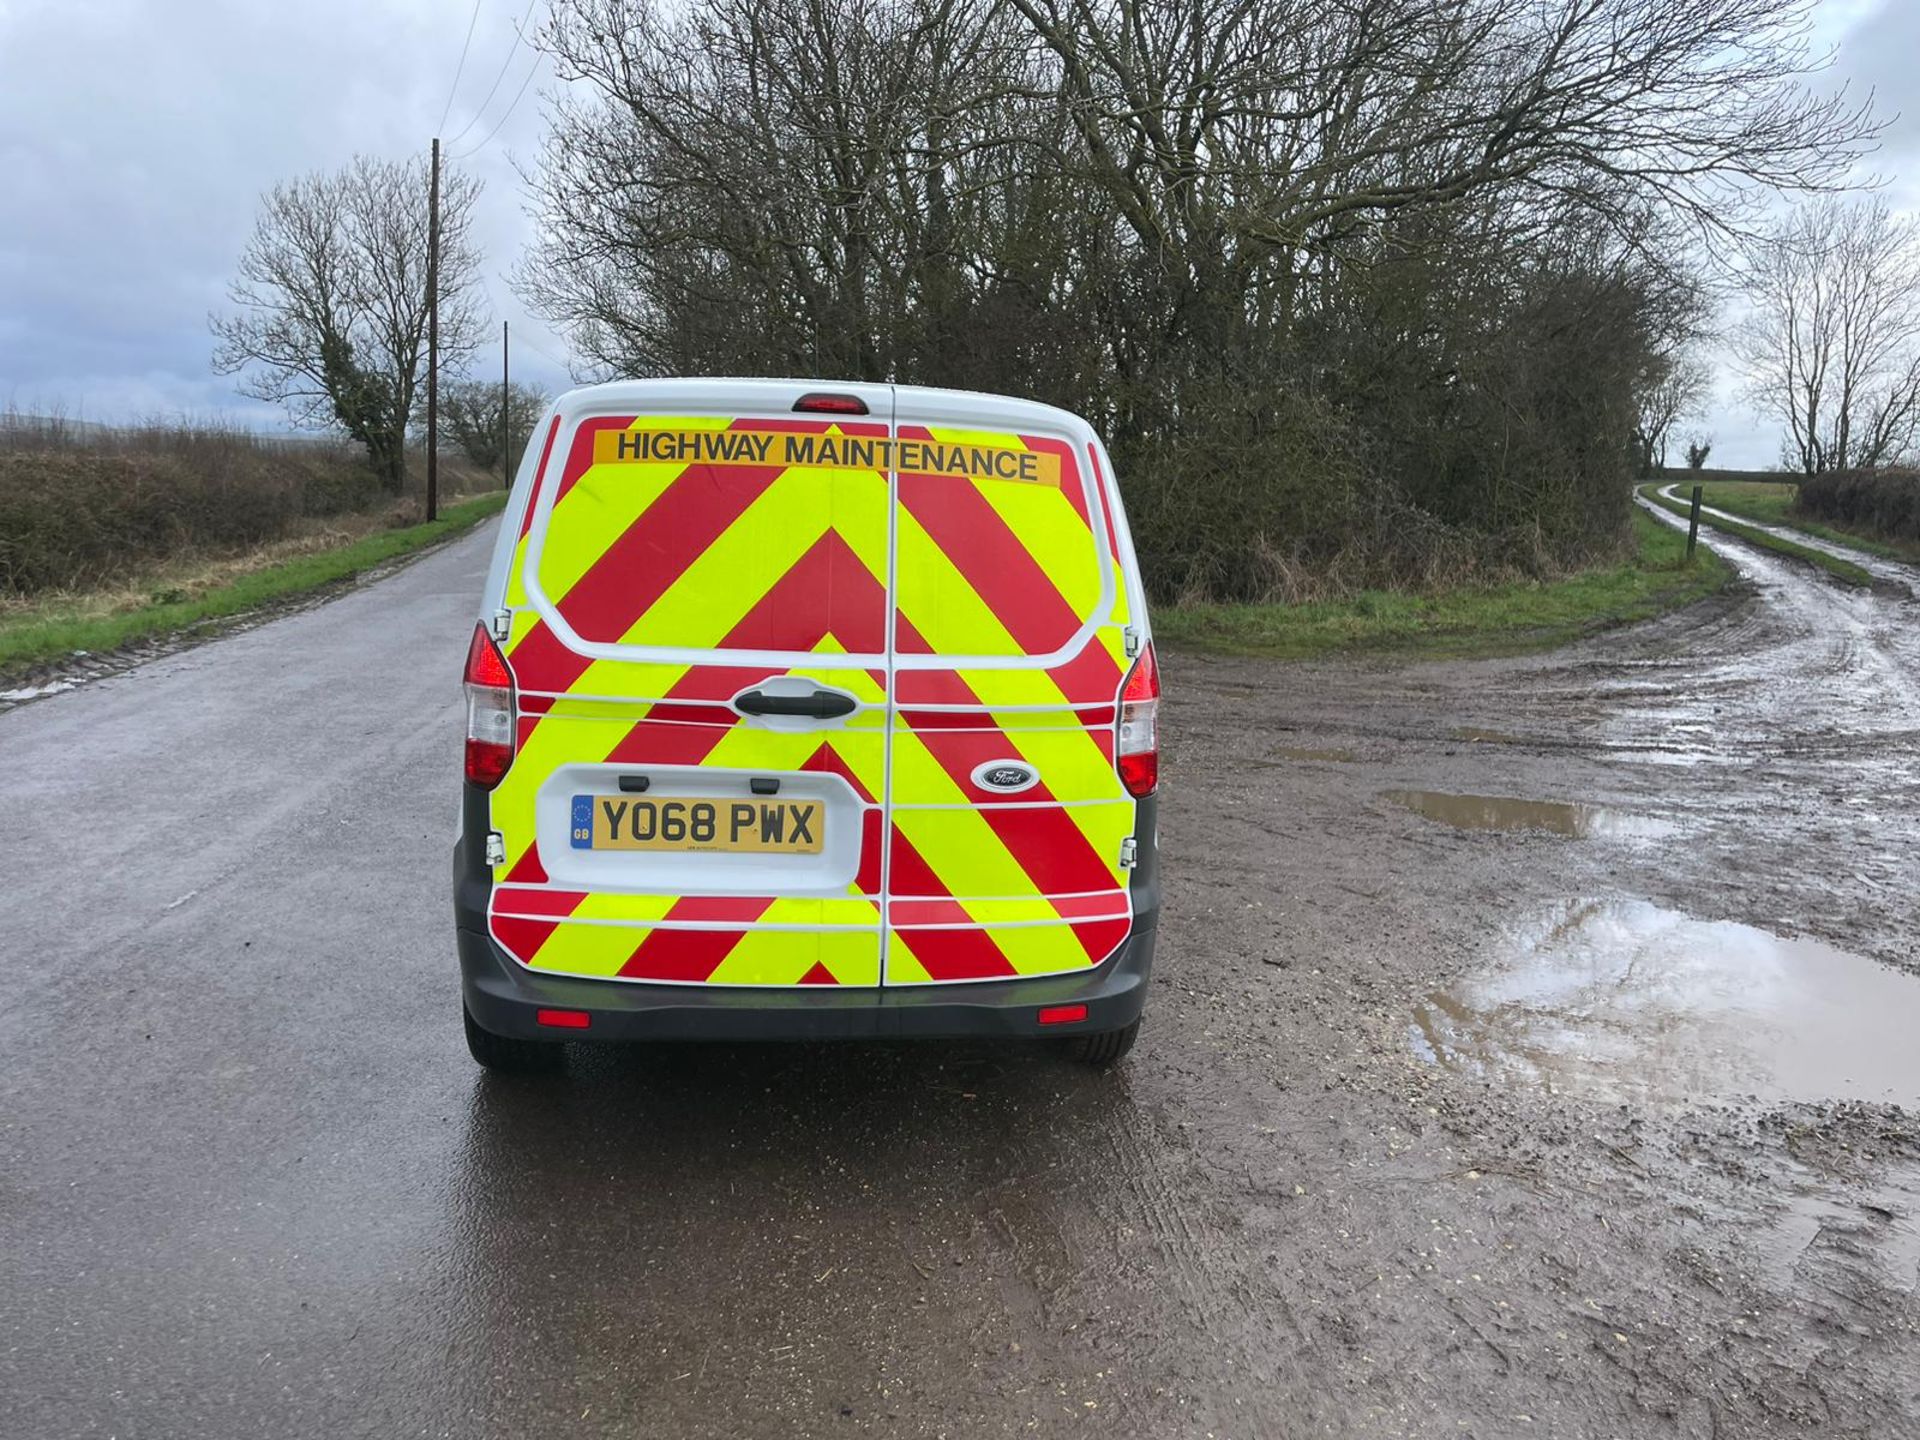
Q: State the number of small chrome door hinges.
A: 4